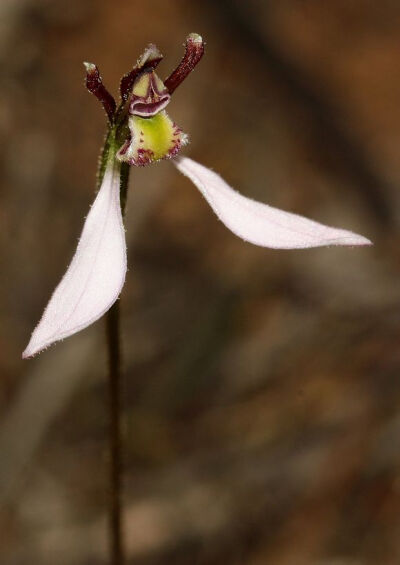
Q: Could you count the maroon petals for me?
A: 3